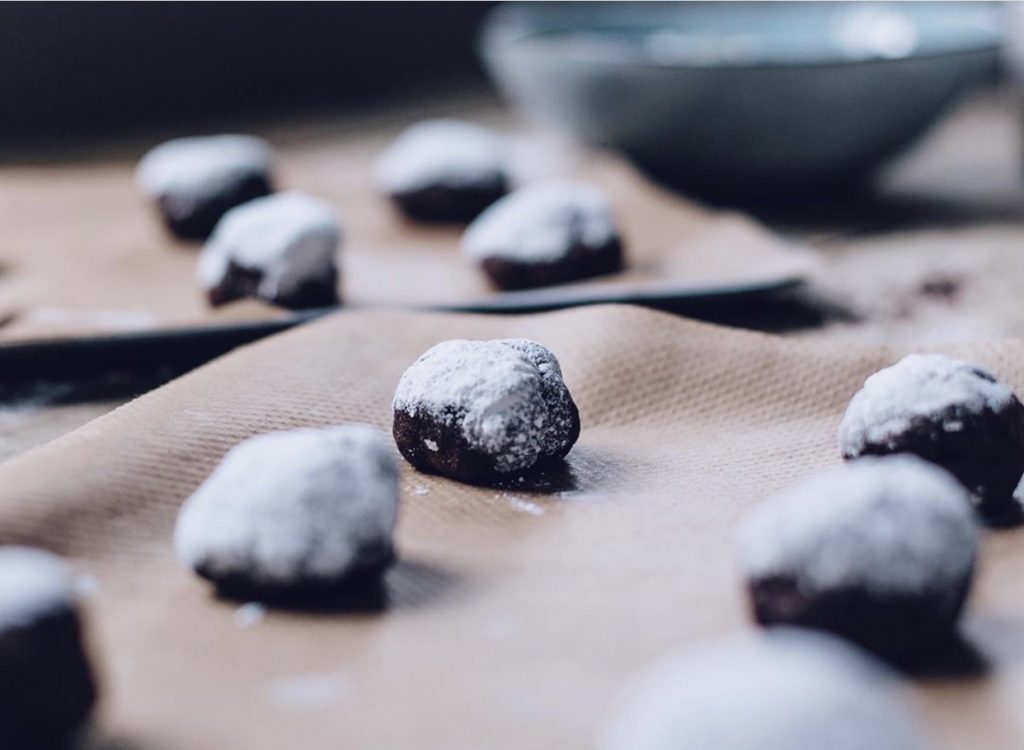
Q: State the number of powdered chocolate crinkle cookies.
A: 10